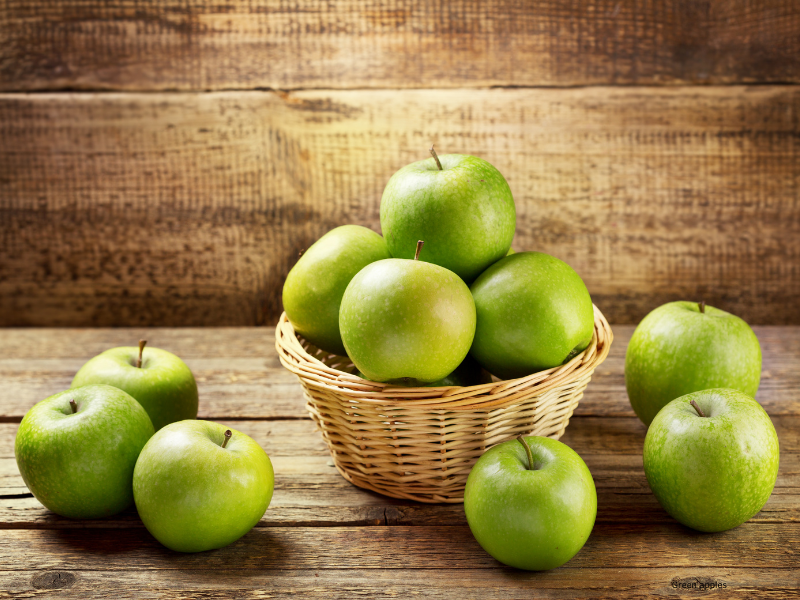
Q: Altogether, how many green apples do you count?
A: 10